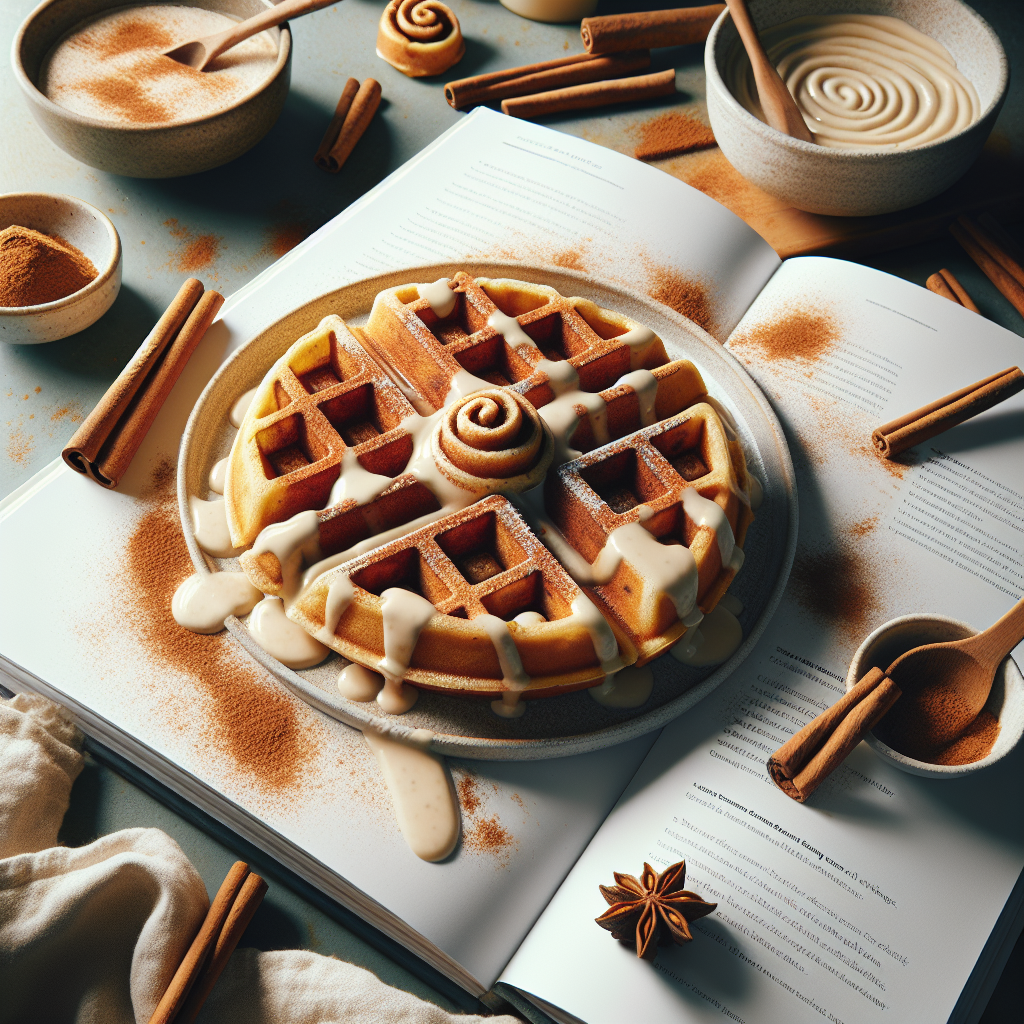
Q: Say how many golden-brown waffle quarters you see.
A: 4